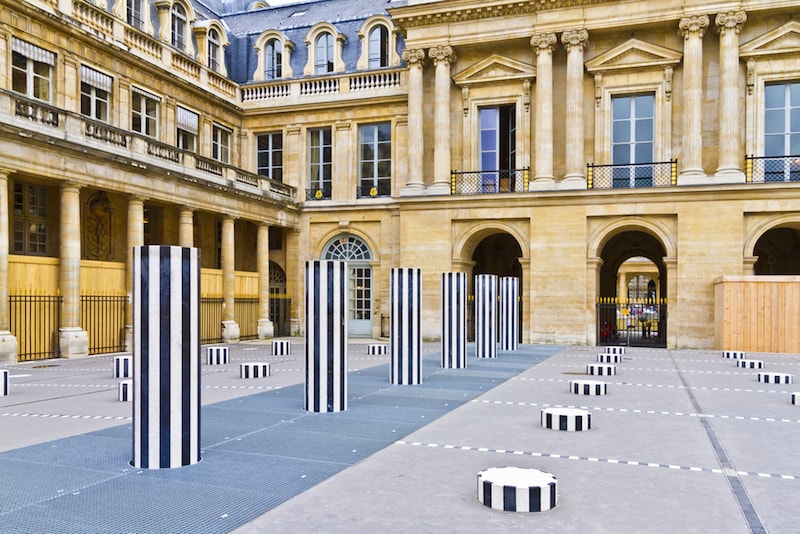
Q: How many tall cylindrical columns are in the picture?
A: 6